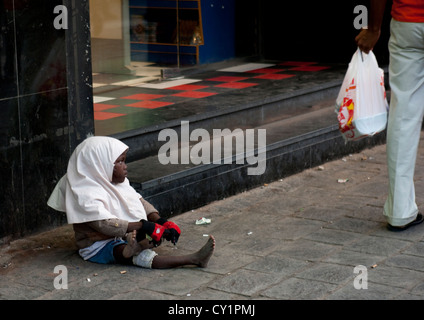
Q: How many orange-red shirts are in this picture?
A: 1